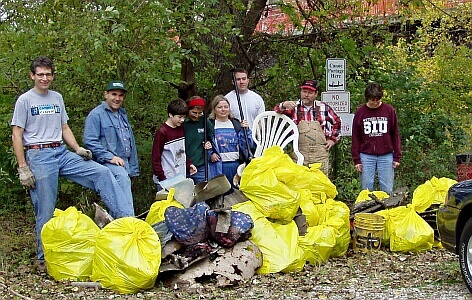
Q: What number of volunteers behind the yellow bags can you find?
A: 8